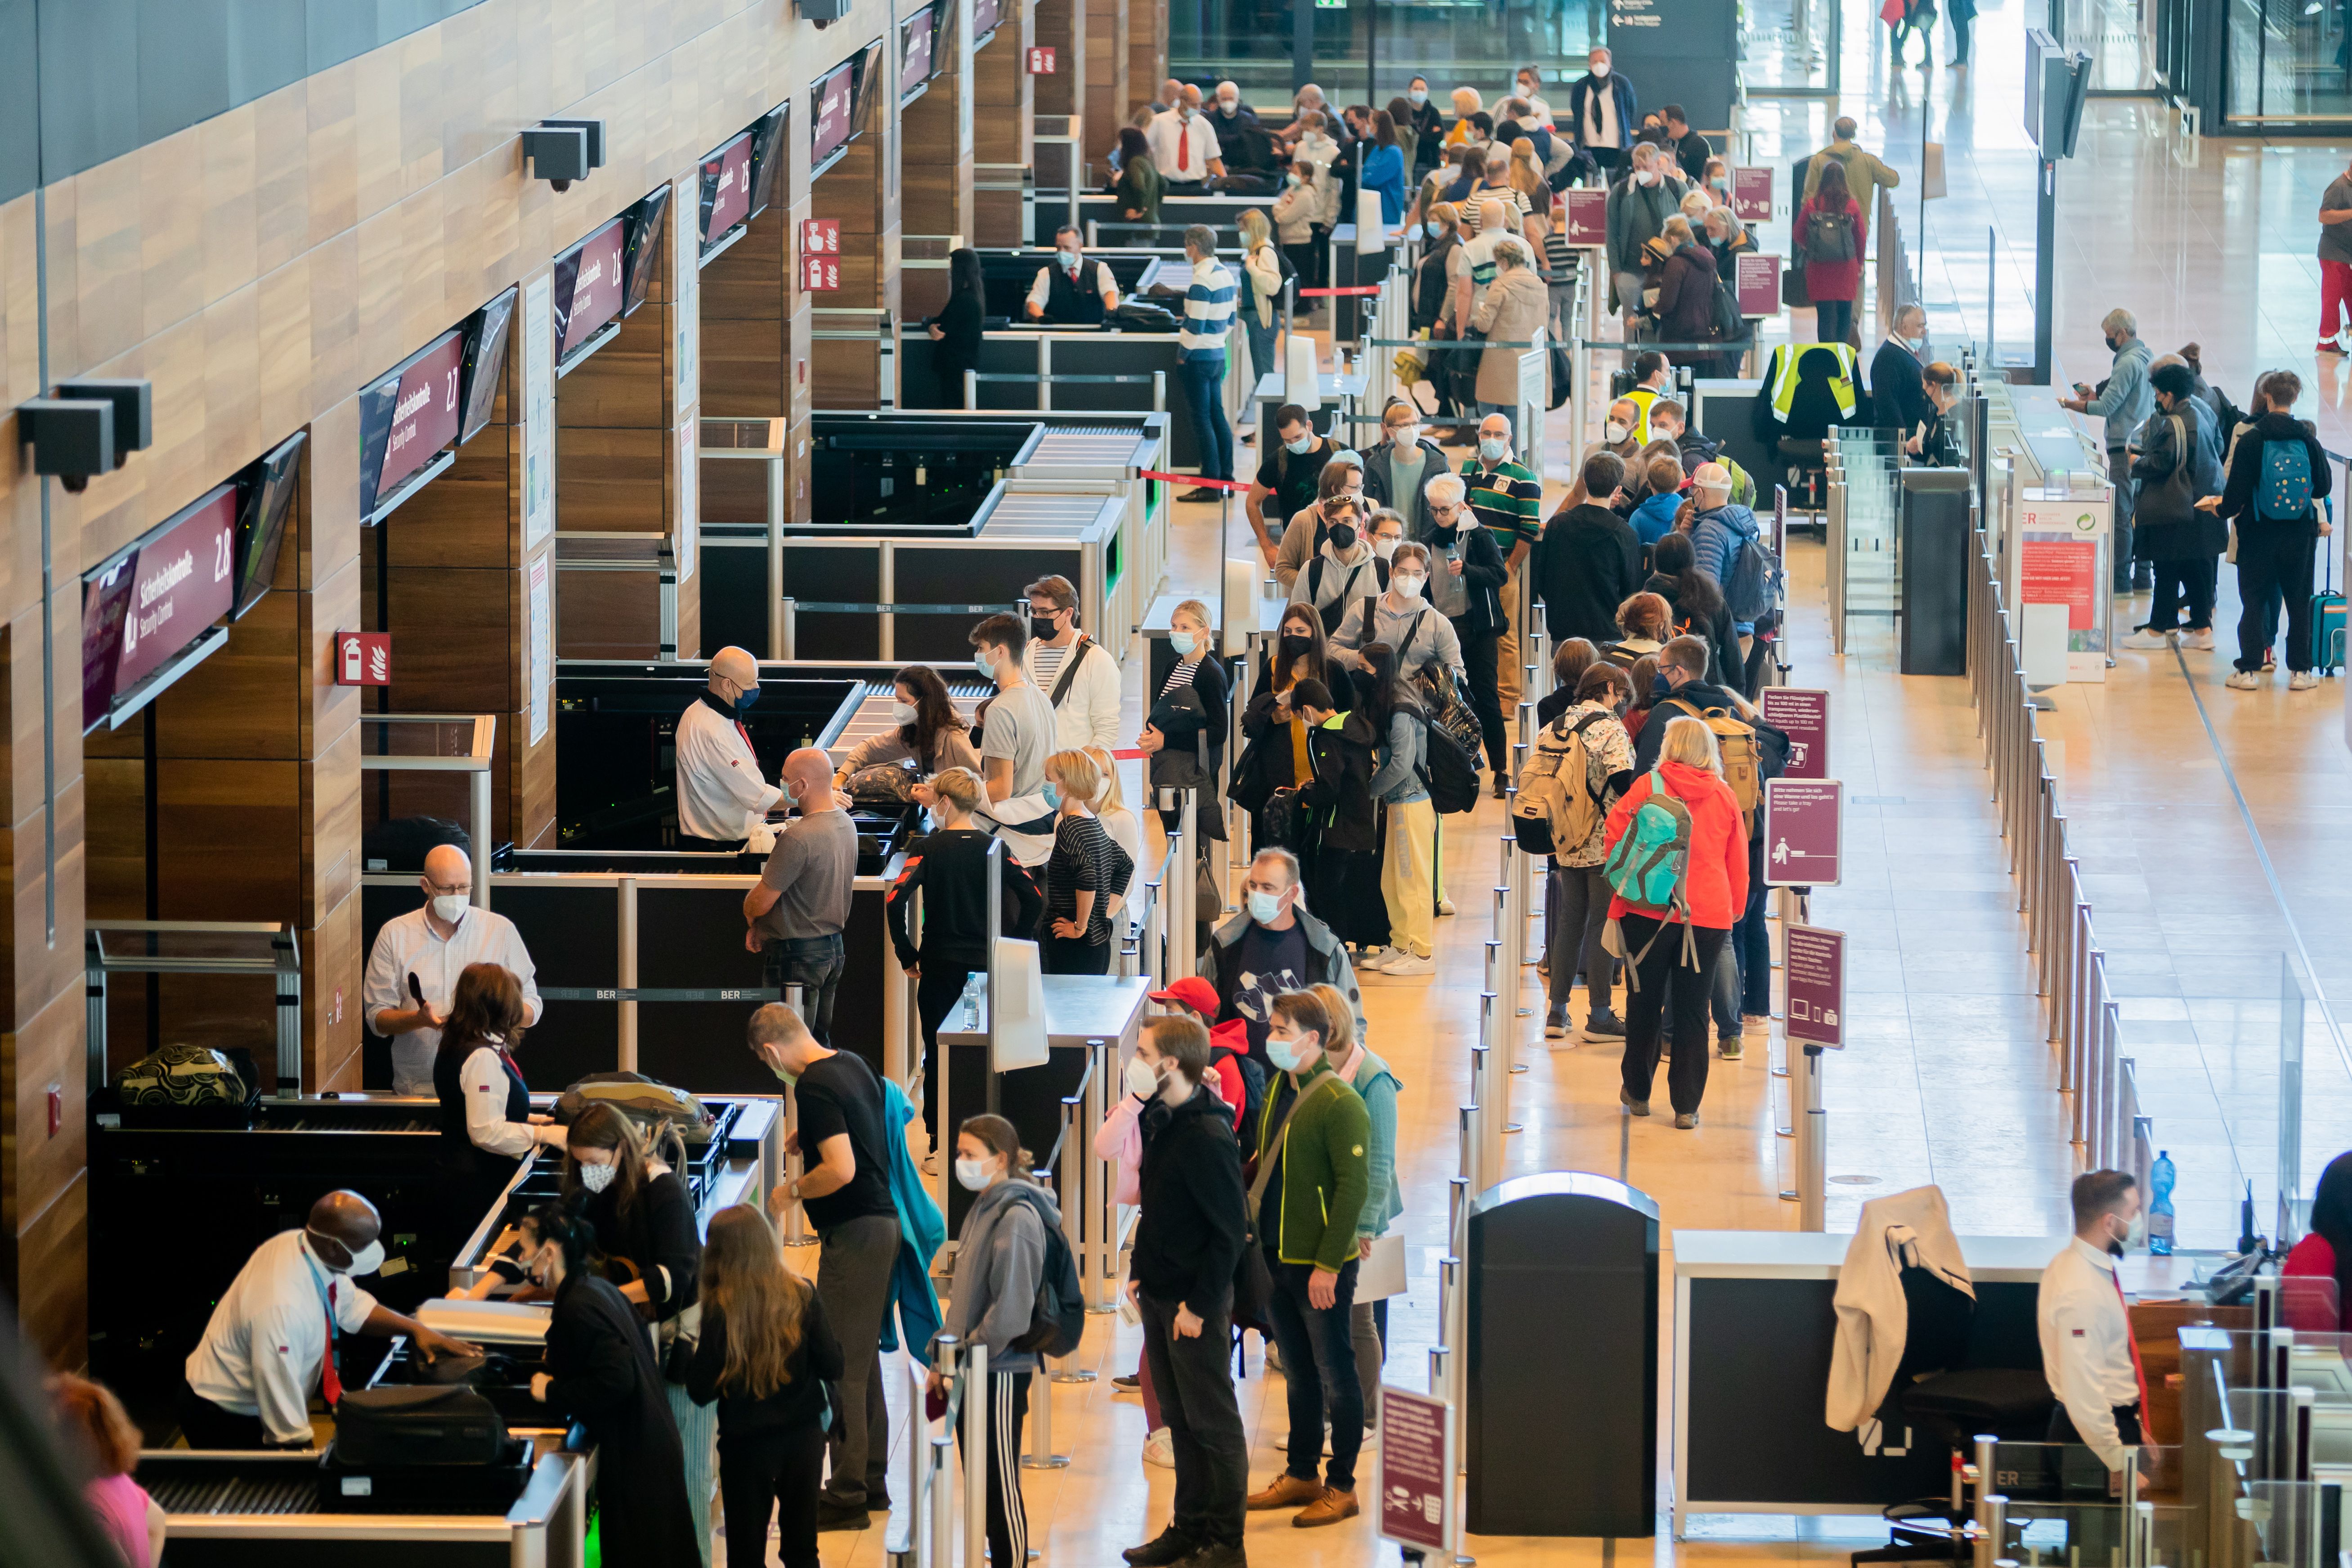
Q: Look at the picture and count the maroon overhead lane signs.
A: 7